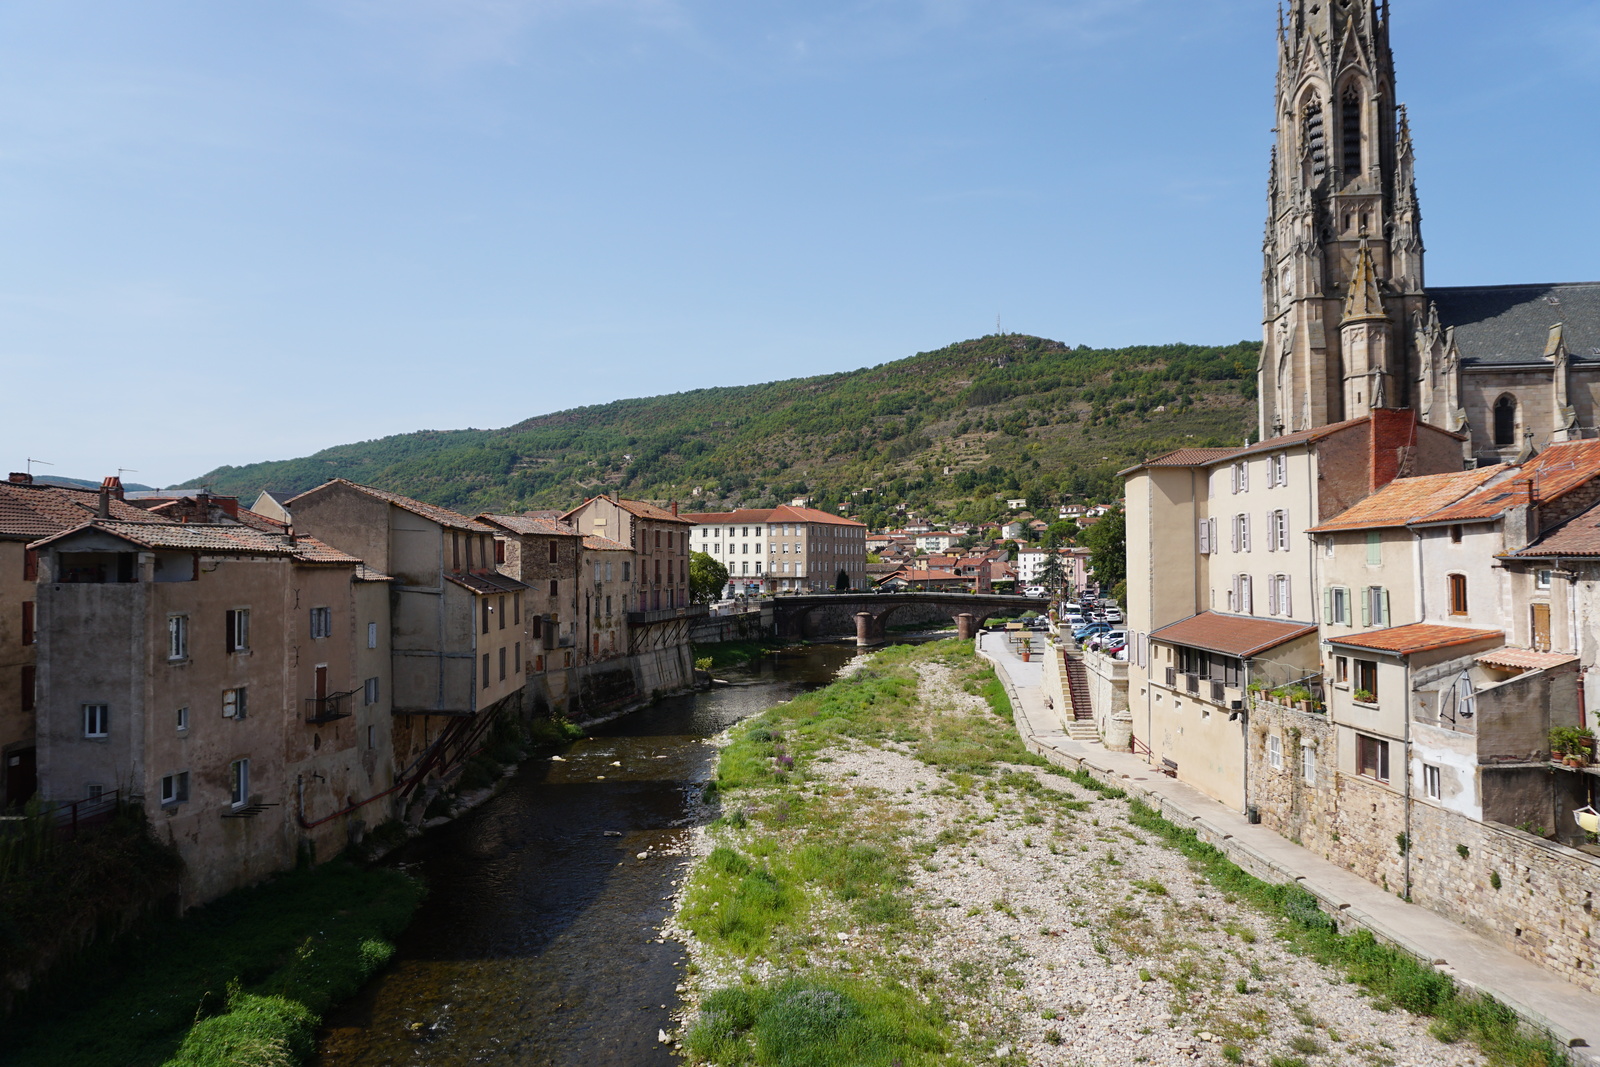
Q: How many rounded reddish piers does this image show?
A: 2